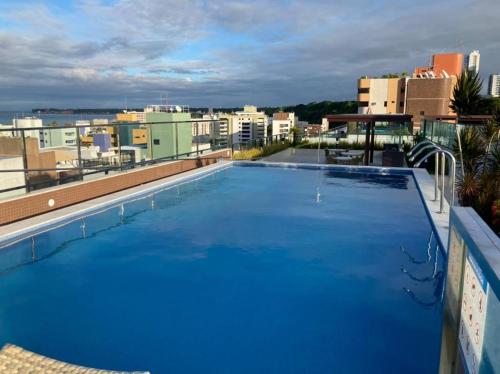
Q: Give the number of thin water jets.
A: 1